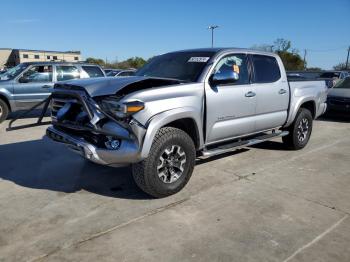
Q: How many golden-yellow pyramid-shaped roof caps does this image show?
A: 0